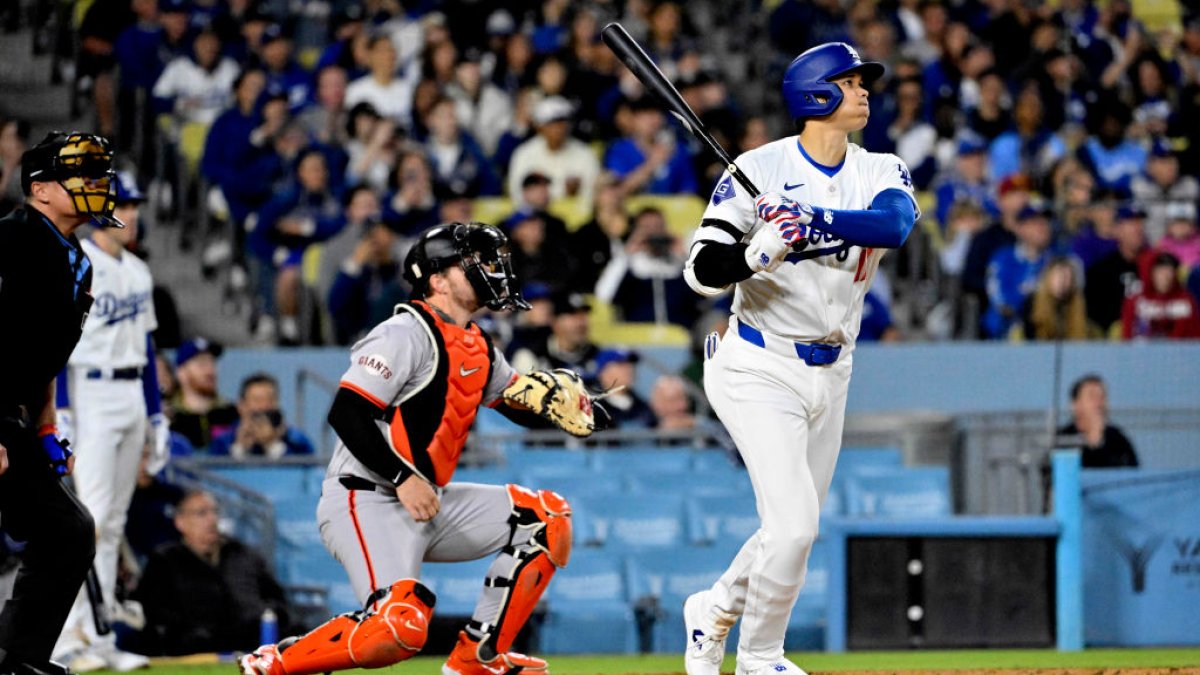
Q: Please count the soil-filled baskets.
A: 0